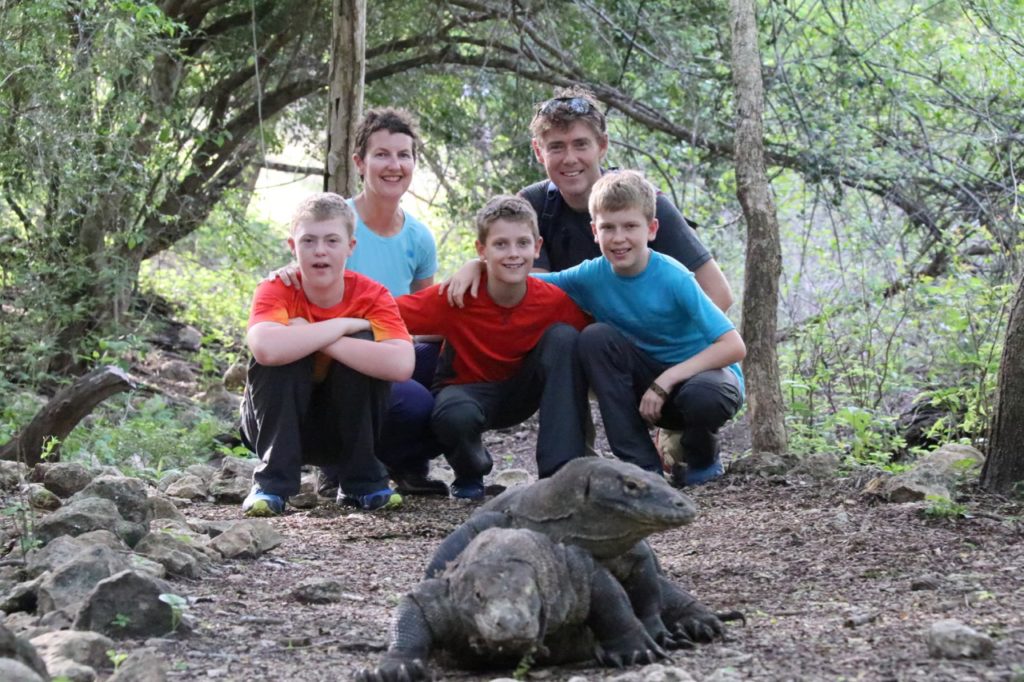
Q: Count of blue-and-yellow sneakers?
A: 2